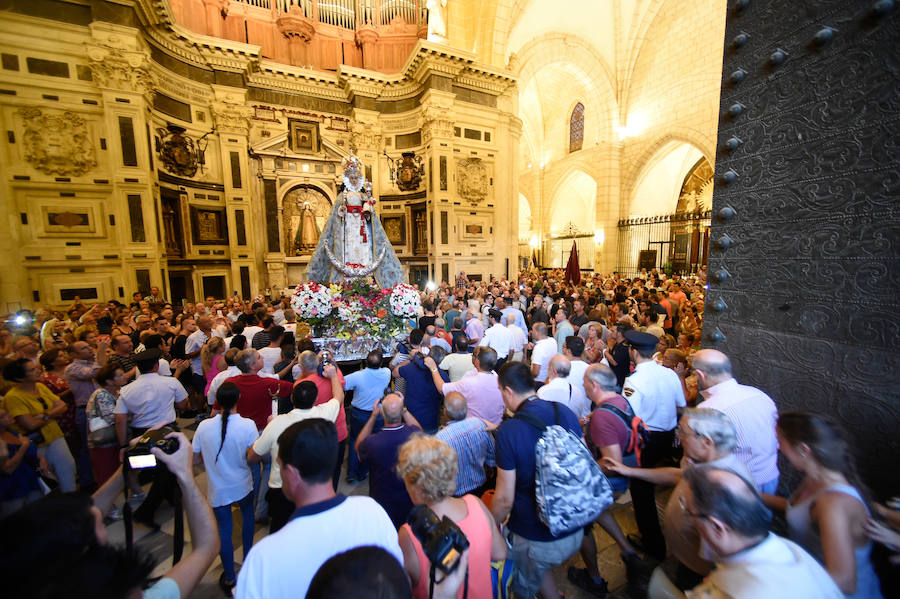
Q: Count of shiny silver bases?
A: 1